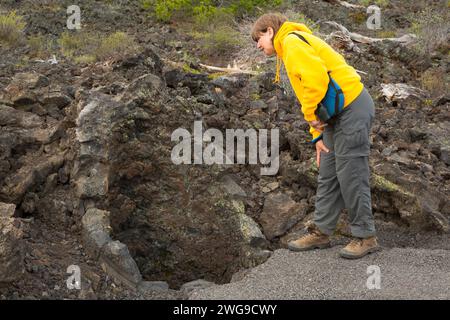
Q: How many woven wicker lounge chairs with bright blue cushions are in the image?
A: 0